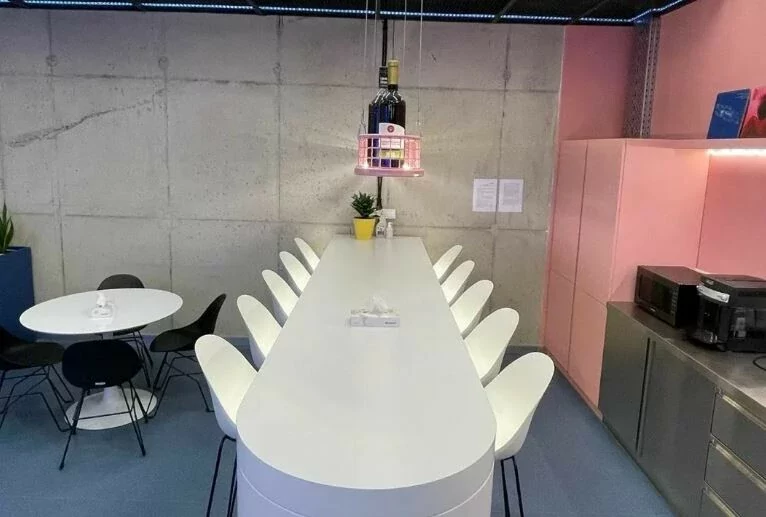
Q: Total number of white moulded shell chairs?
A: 10